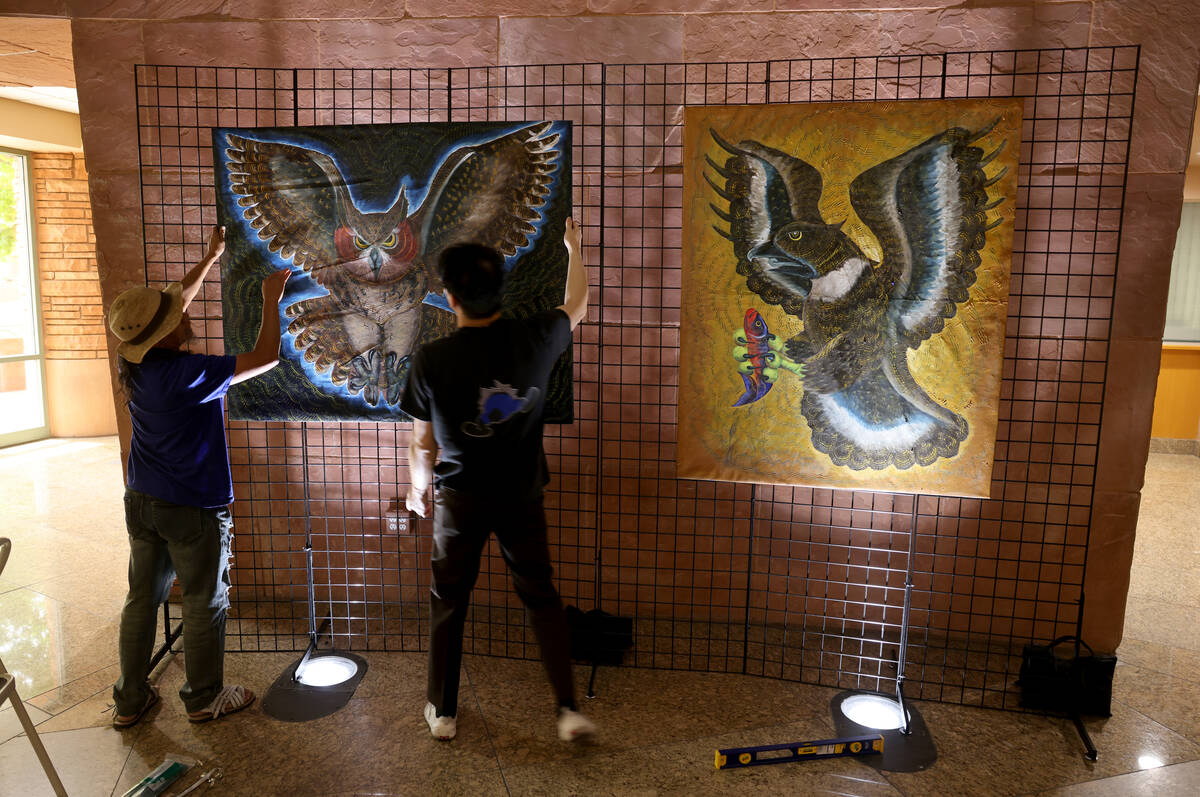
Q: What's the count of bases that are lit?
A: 2